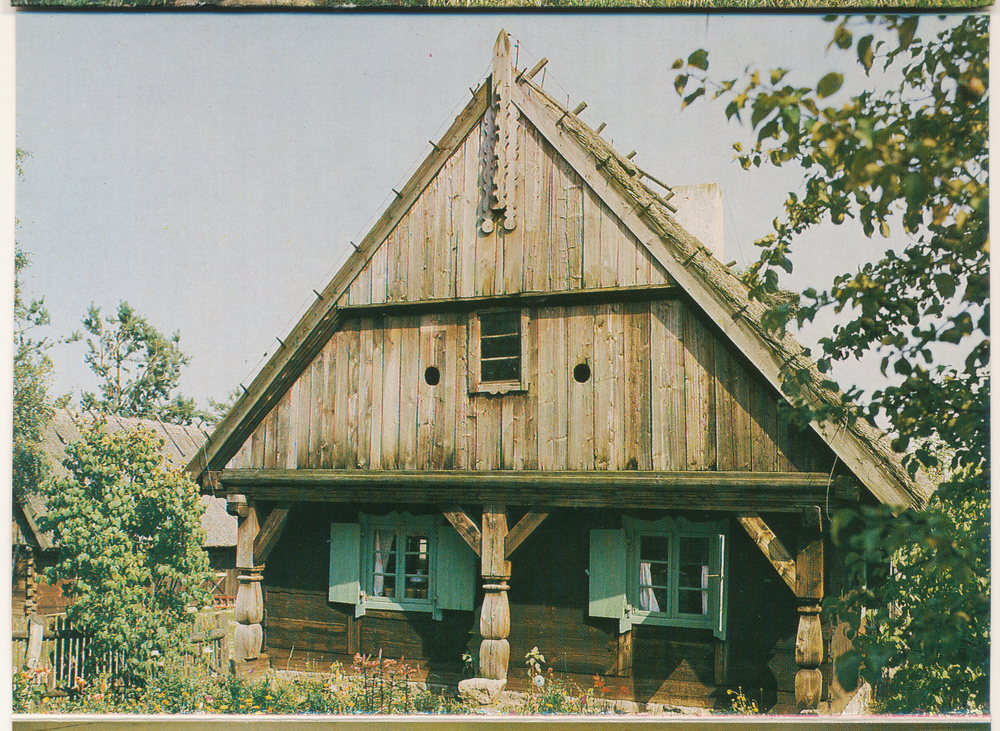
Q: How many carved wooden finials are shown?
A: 1